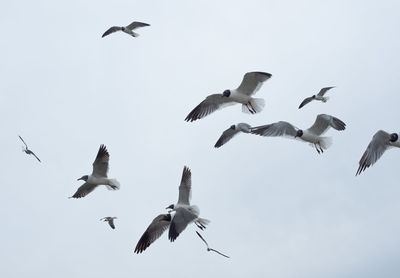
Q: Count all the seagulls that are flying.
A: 12